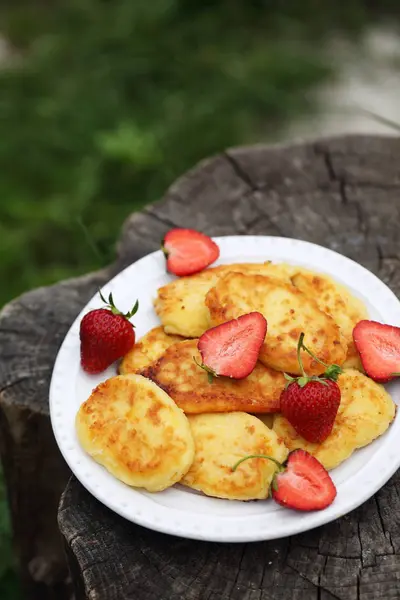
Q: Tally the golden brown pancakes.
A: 8